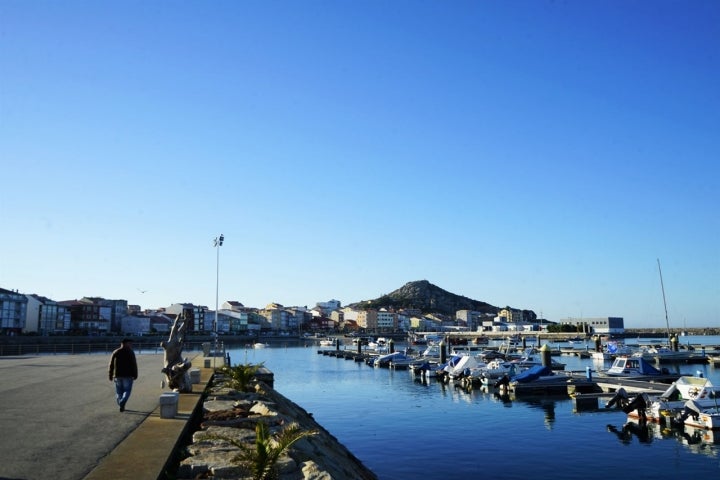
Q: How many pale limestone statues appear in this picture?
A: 0